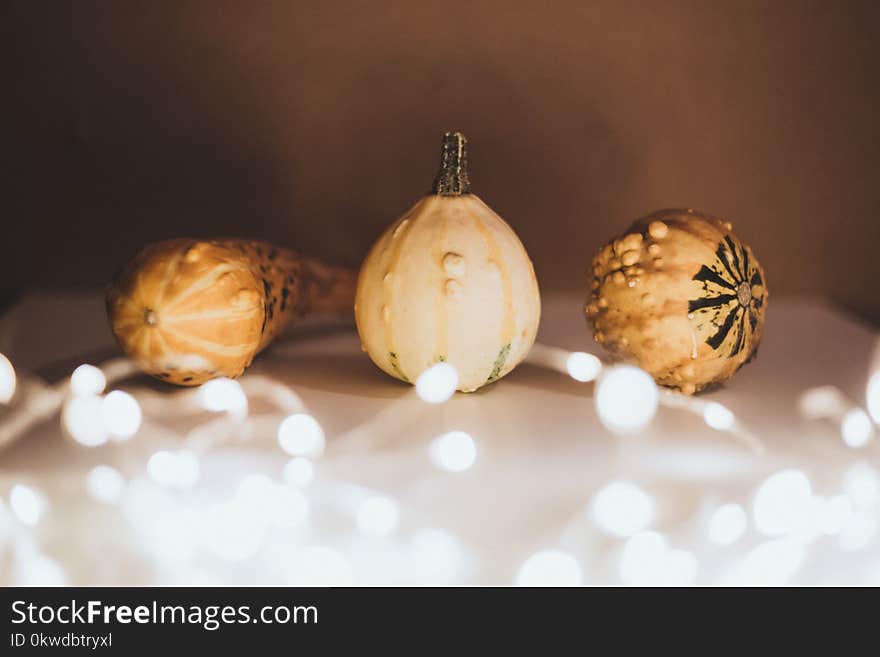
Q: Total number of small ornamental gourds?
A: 3